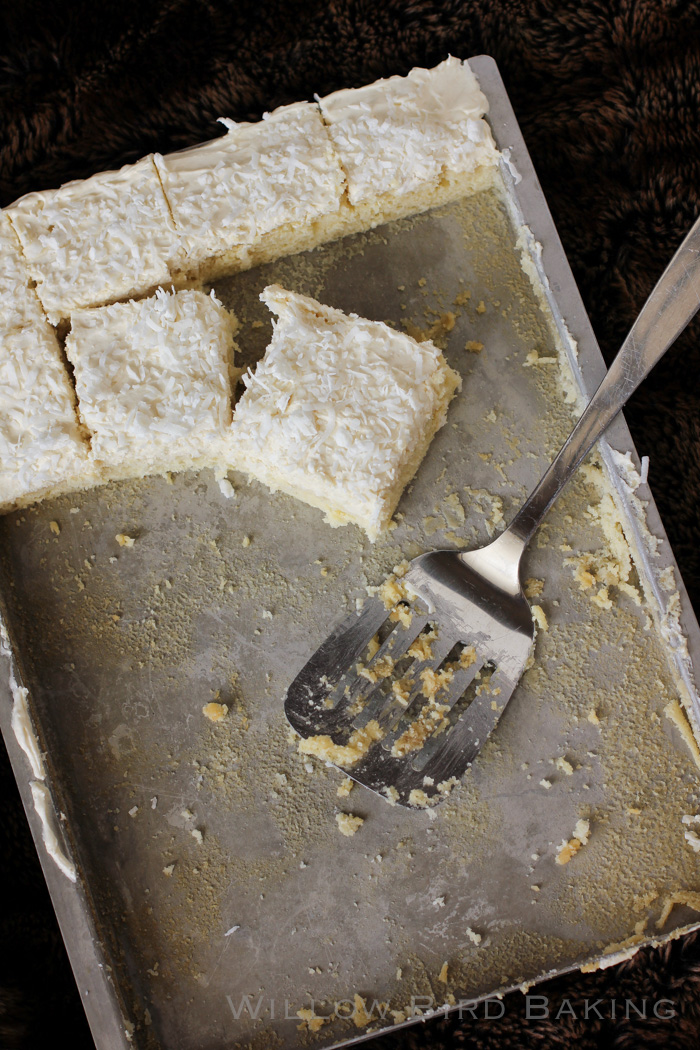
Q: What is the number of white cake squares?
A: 7